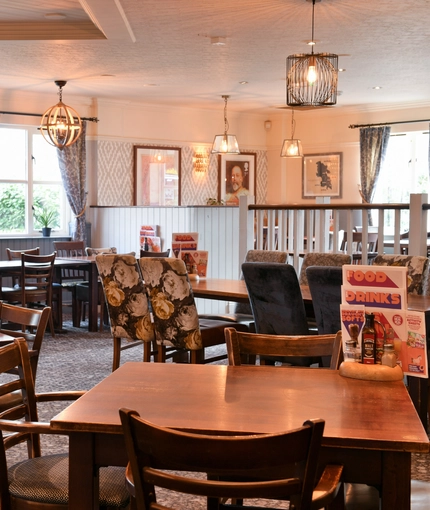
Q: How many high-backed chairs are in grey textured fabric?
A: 2